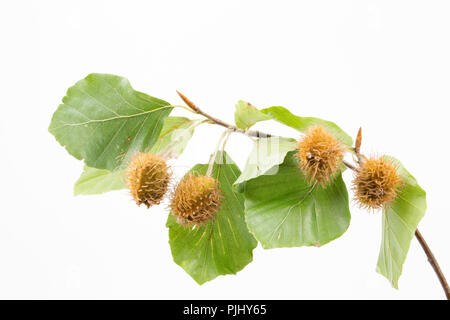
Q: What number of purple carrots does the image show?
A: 0